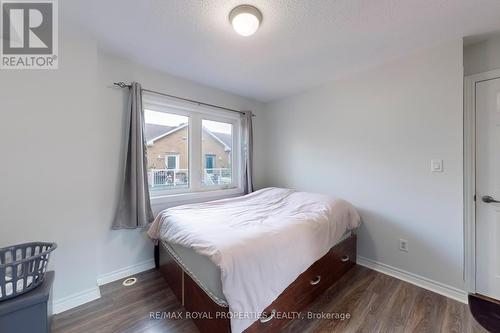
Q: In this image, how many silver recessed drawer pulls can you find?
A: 3